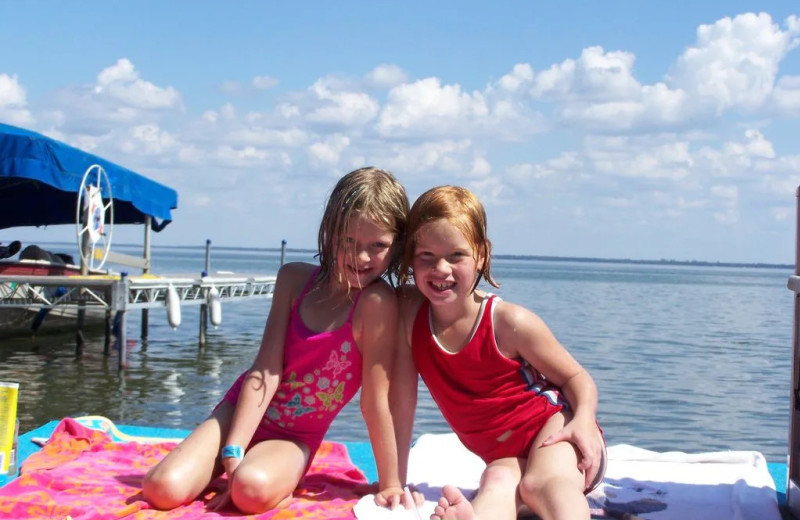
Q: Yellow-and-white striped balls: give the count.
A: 0